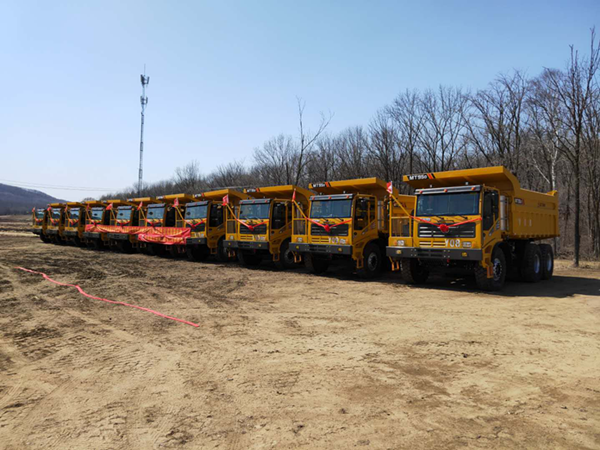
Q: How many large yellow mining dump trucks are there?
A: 10